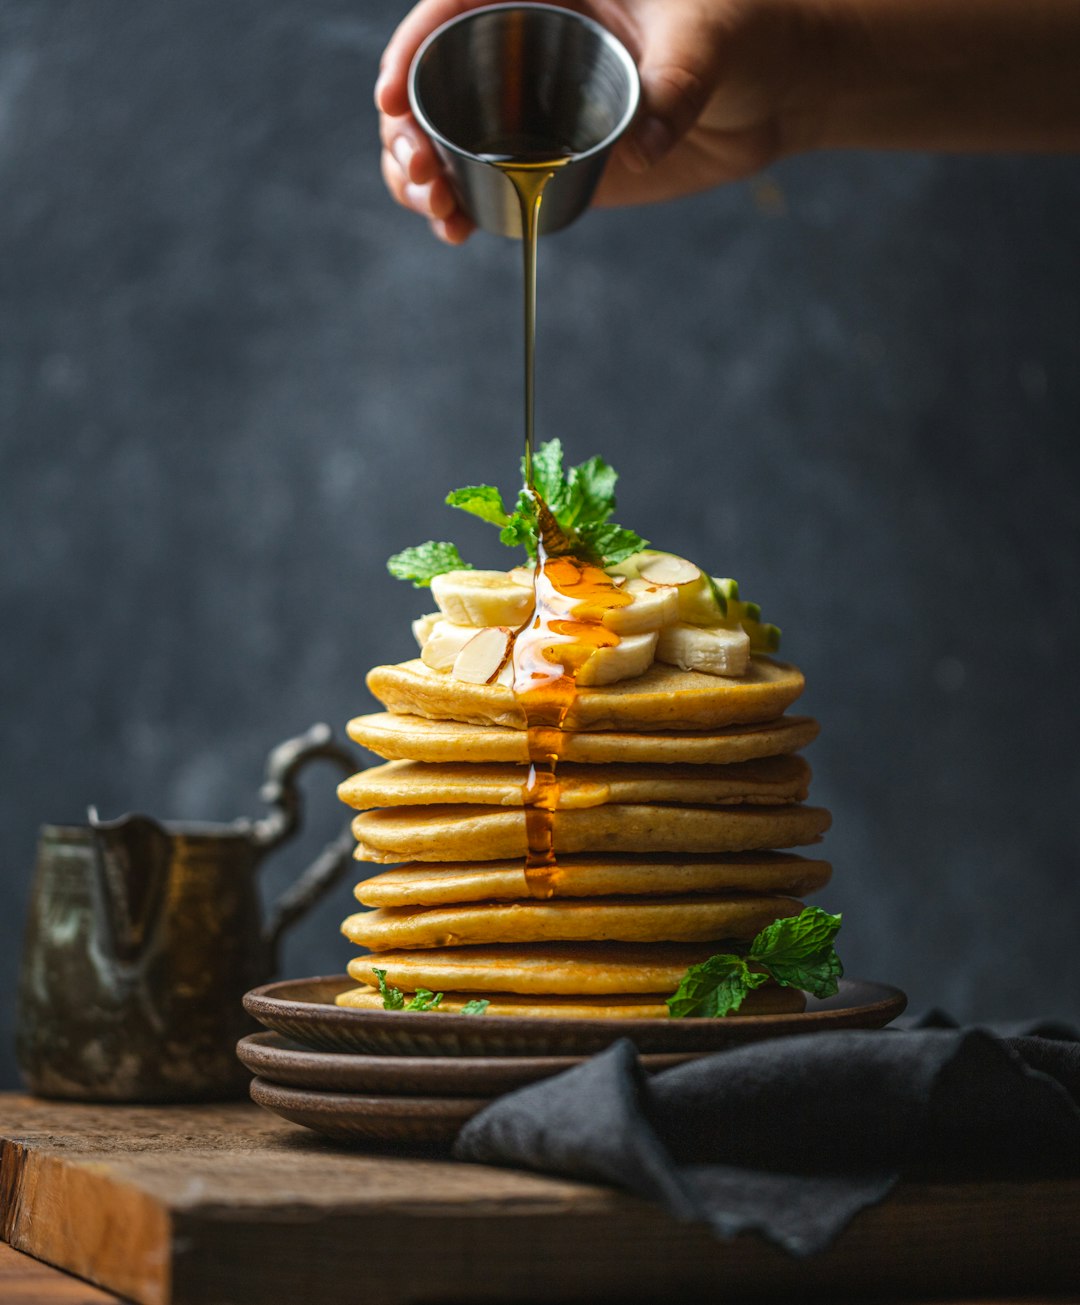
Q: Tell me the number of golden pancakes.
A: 8